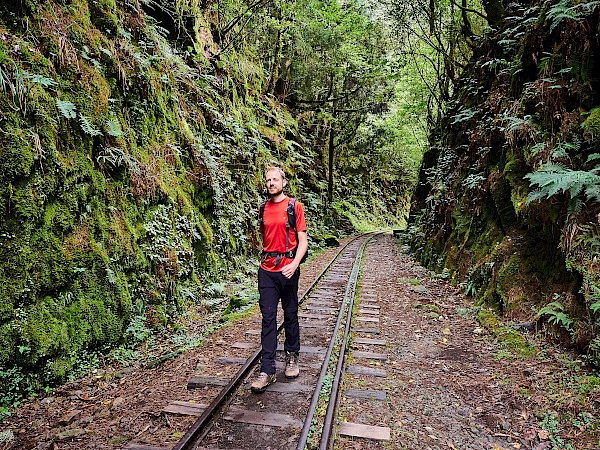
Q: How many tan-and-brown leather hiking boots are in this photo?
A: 2